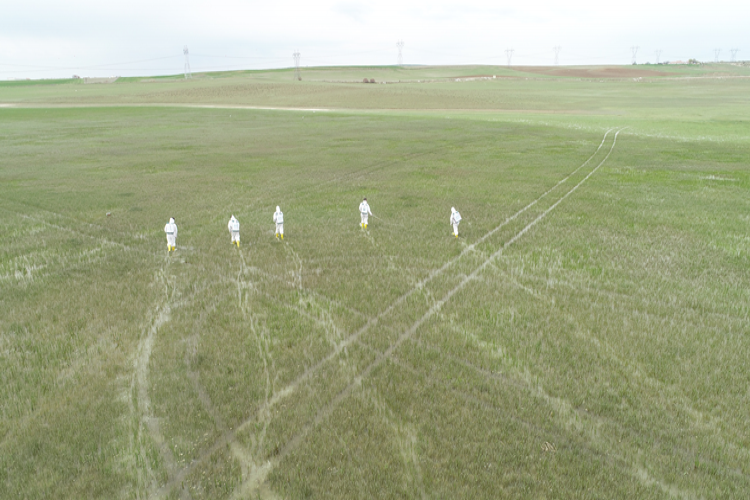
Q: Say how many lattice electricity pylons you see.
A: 9